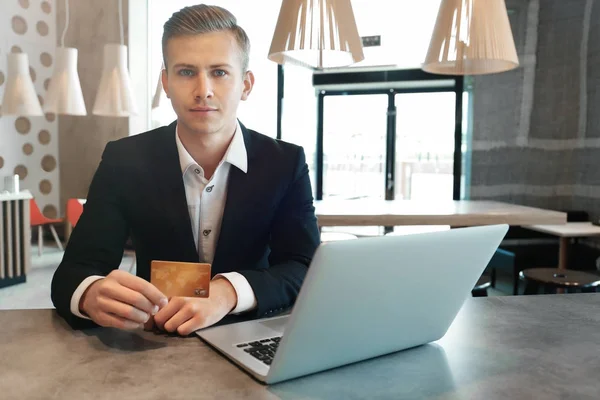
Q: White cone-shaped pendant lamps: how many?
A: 3